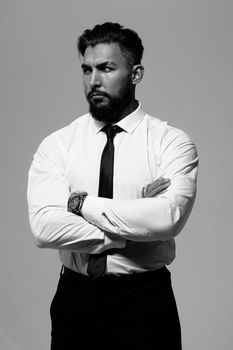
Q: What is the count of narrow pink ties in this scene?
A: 0